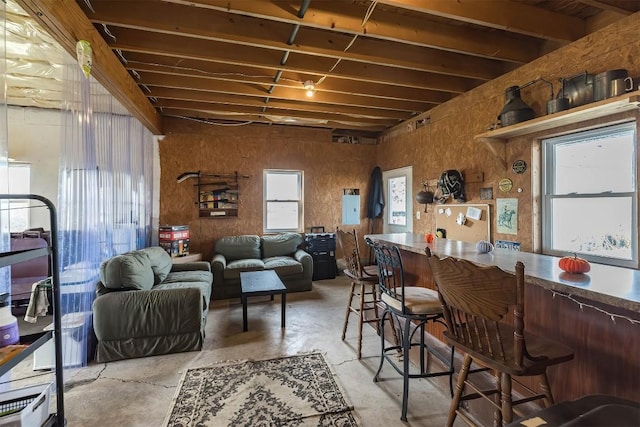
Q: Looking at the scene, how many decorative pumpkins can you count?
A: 3